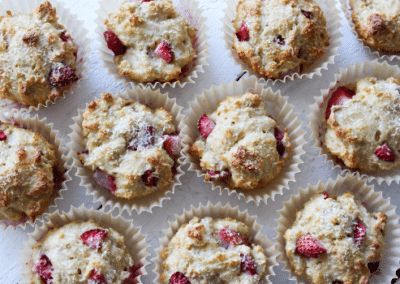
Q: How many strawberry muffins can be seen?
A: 11